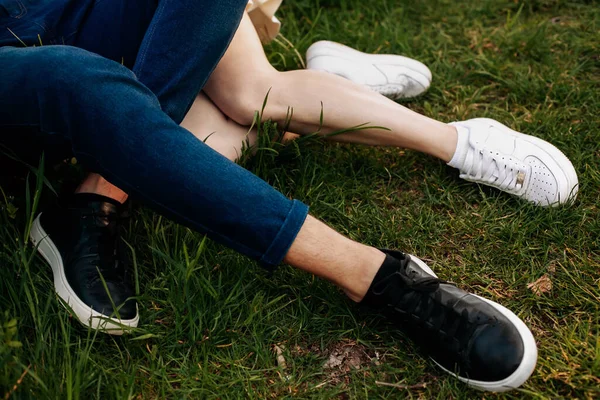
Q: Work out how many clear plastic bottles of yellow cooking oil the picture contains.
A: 0